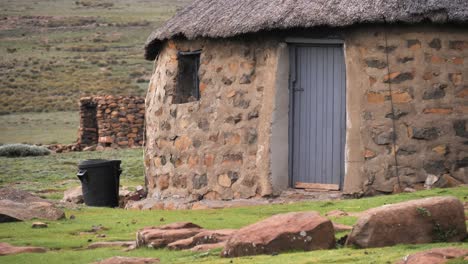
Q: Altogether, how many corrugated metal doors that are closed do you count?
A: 1